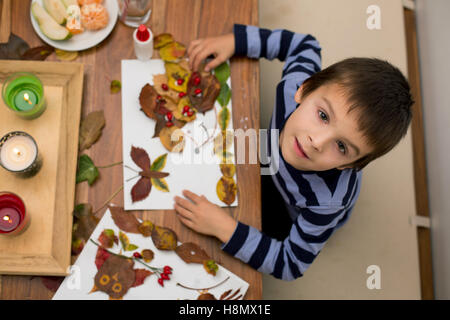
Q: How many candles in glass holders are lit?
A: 3